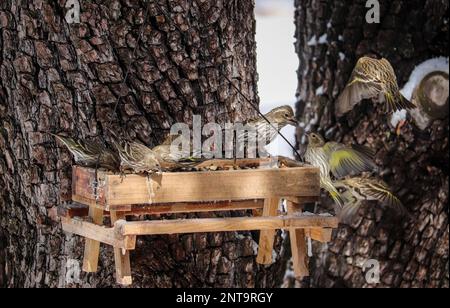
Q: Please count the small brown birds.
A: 7